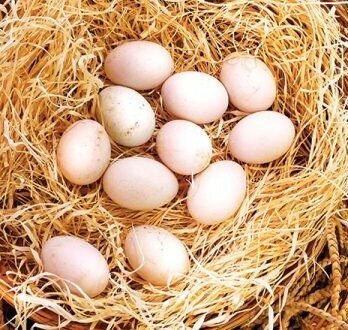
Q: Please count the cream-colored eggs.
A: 11